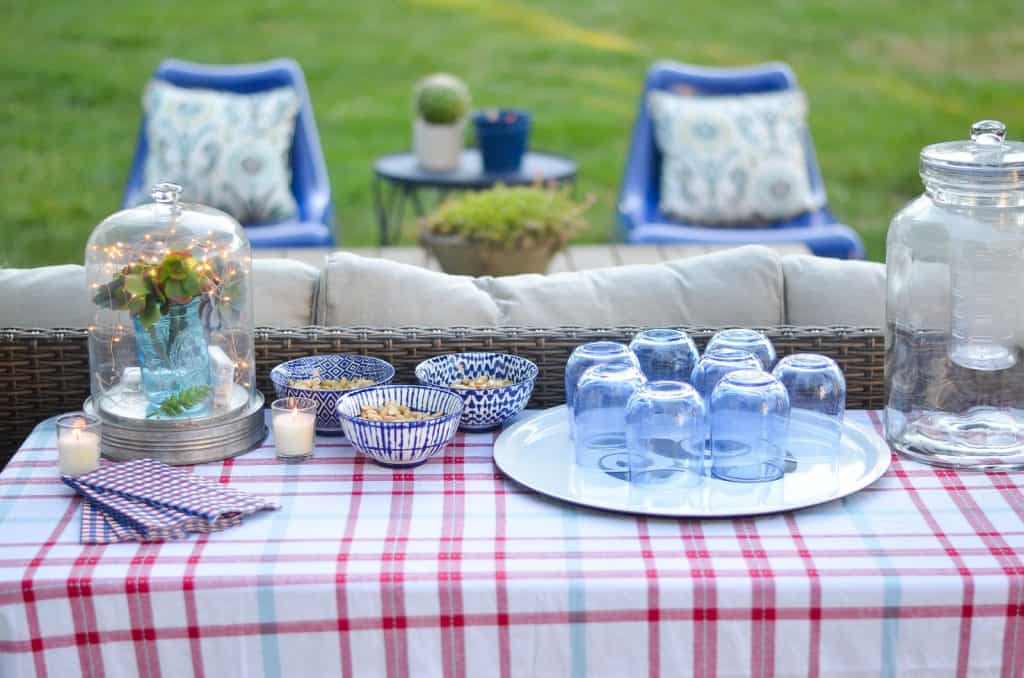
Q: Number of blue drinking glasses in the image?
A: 8